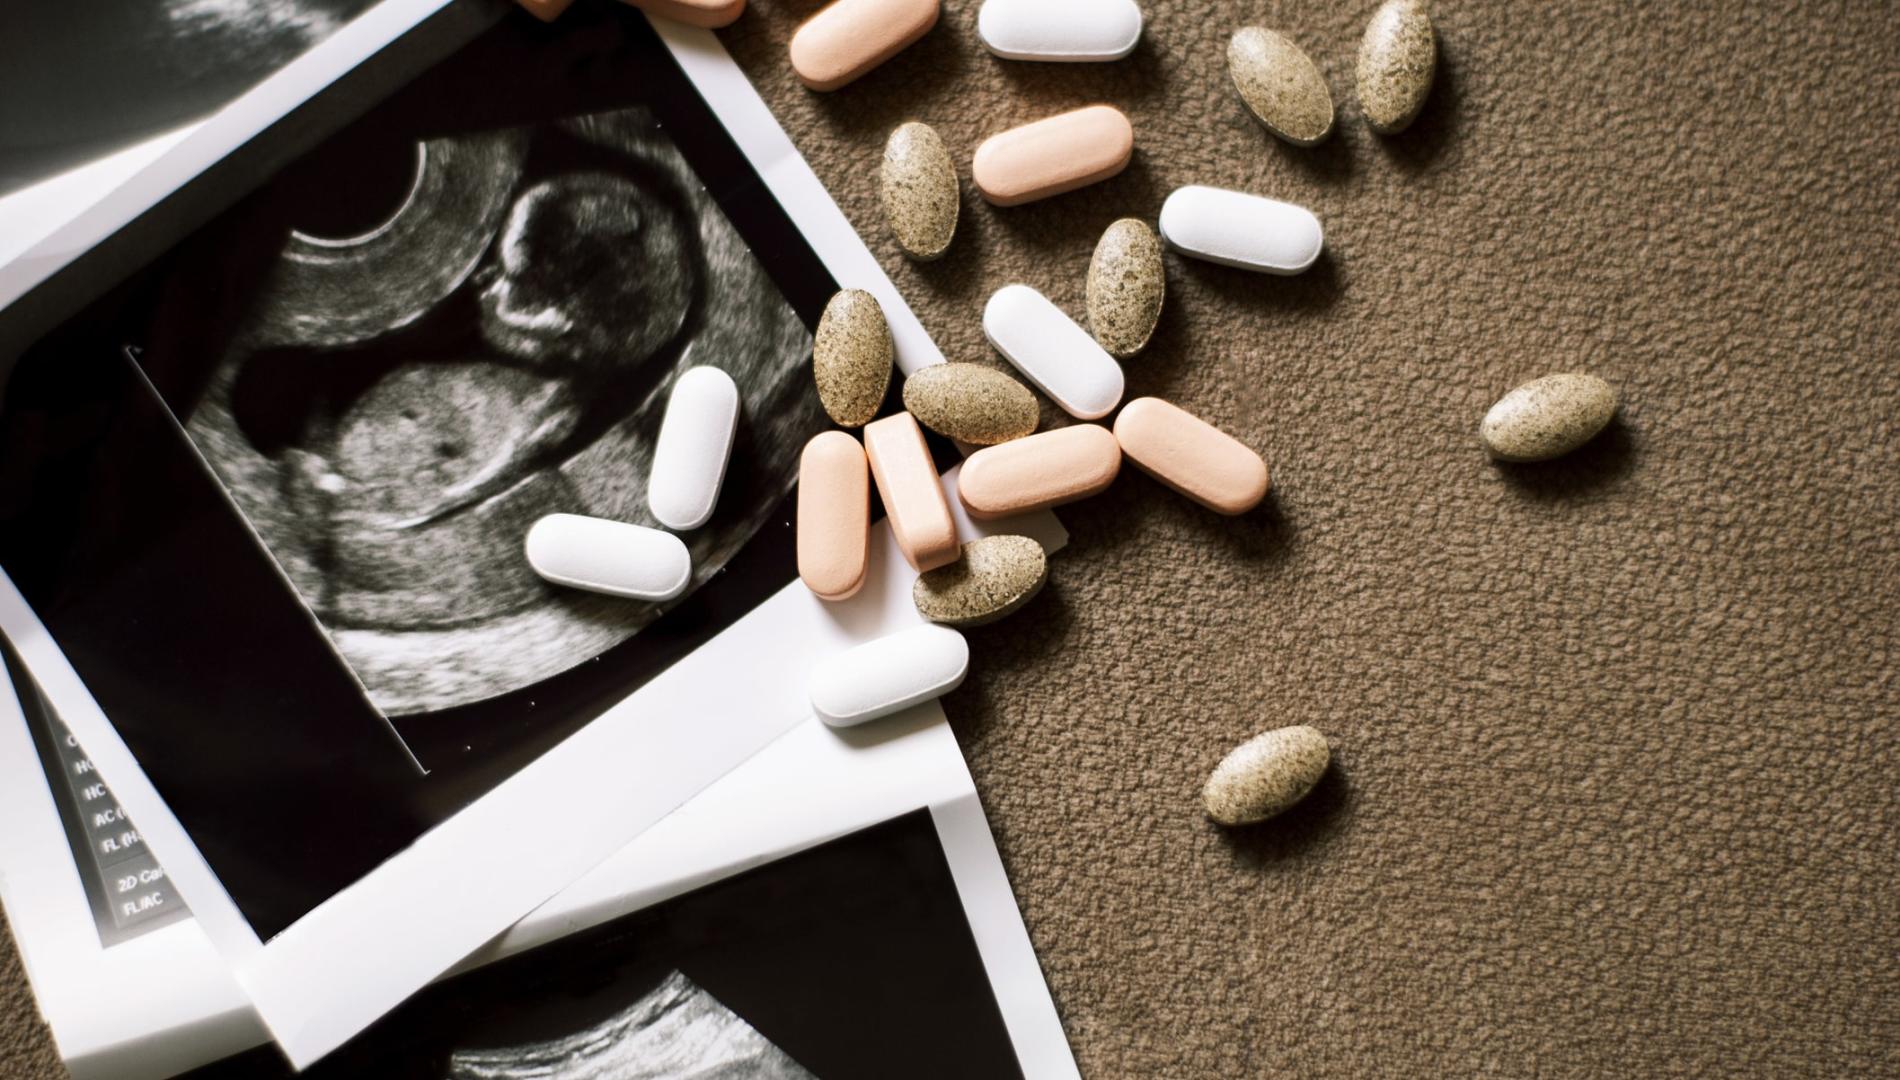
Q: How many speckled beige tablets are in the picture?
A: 9